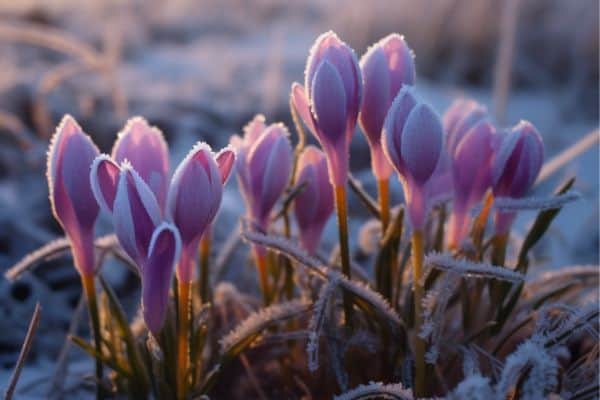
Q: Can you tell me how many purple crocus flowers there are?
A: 11